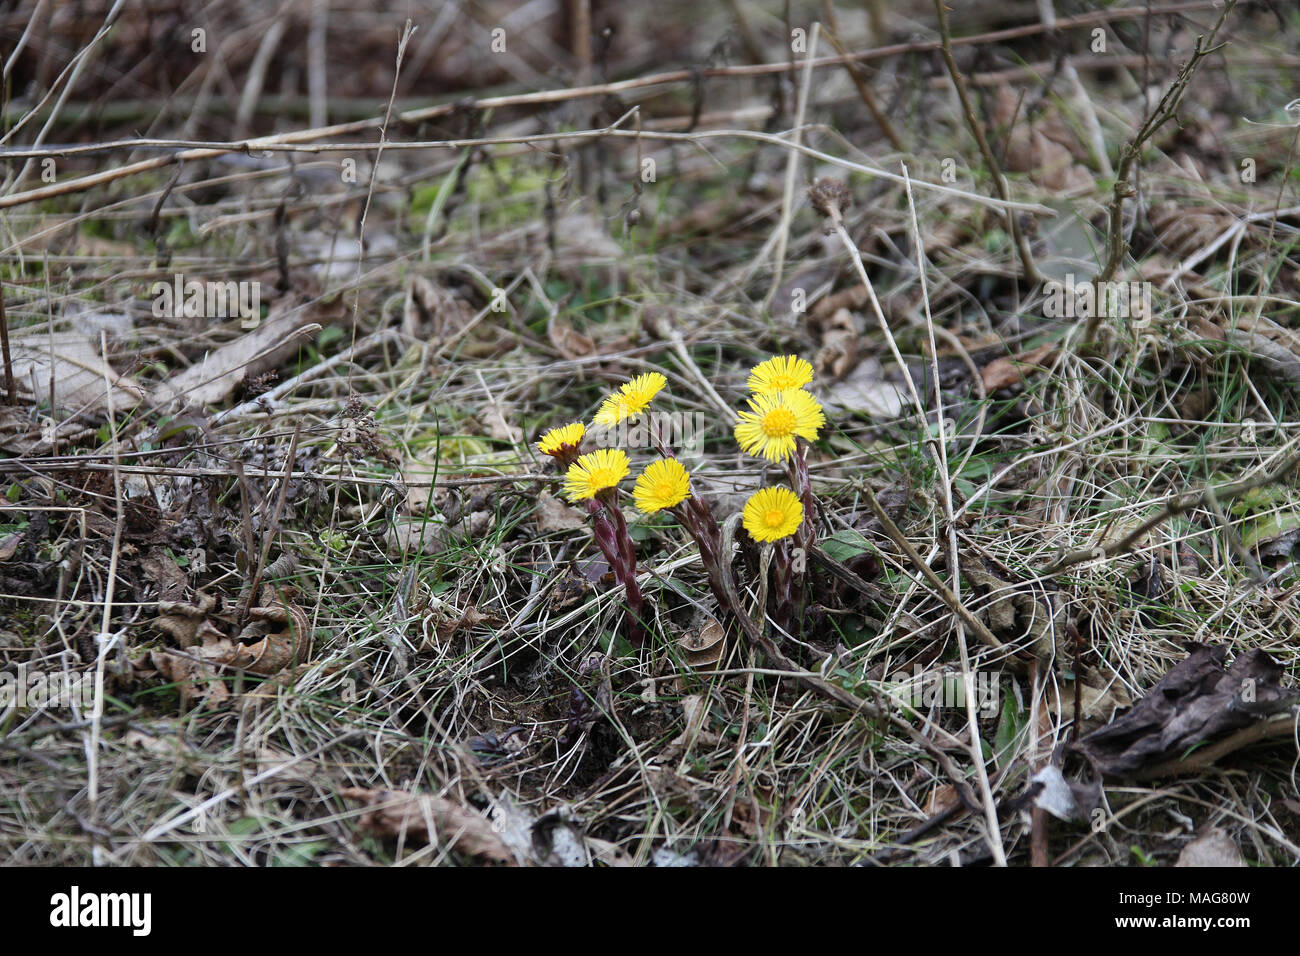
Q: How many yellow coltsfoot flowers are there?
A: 7